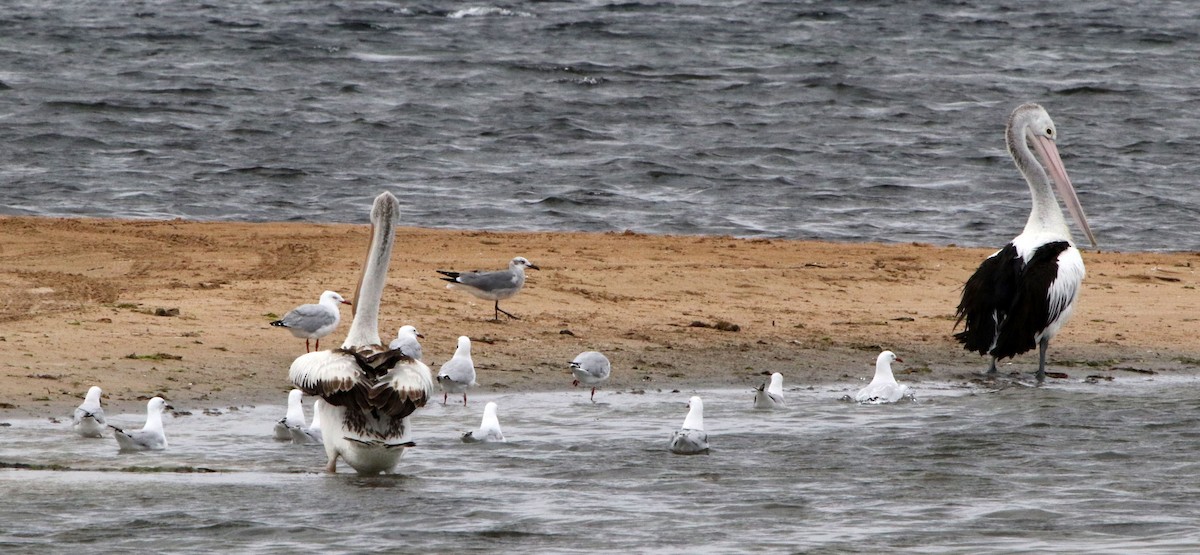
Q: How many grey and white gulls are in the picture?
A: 13